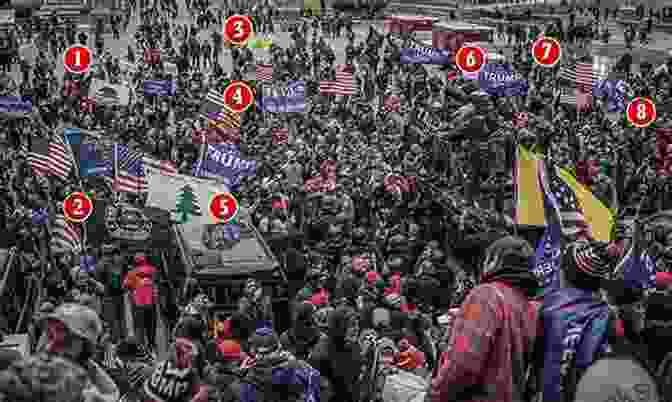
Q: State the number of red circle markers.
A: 8